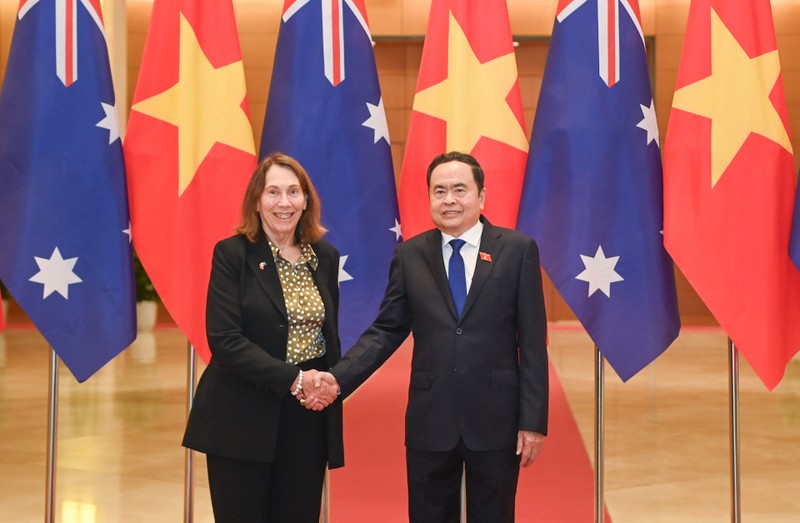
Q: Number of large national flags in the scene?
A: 6